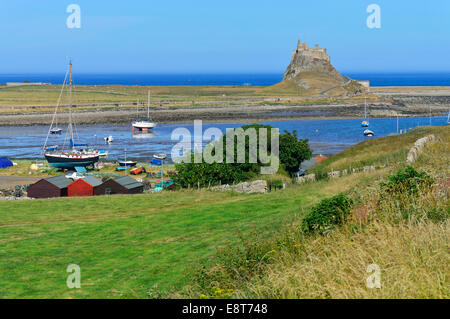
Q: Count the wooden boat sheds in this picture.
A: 3